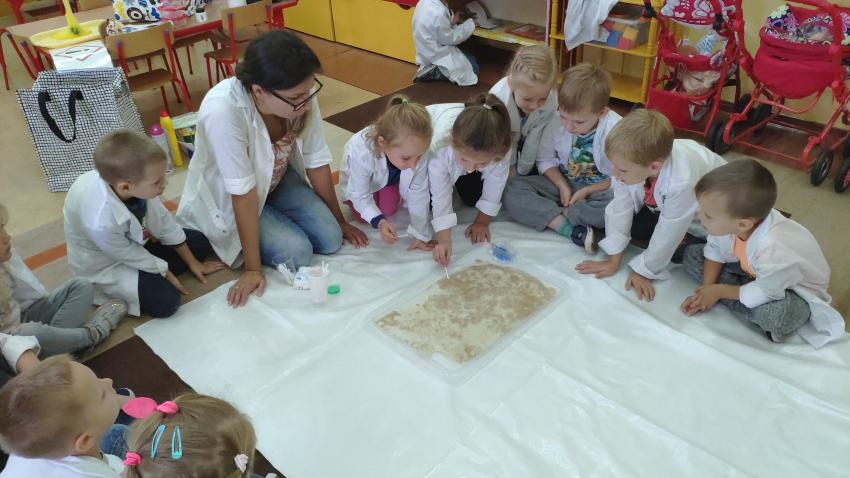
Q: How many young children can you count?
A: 11